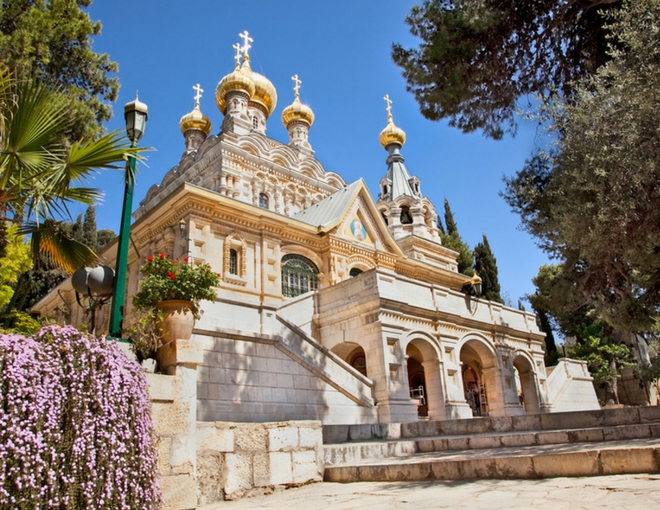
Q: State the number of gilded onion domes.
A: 5